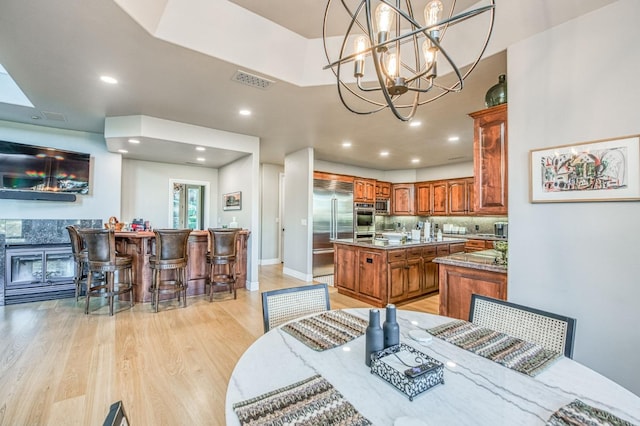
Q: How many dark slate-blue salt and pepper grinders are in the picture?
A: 2